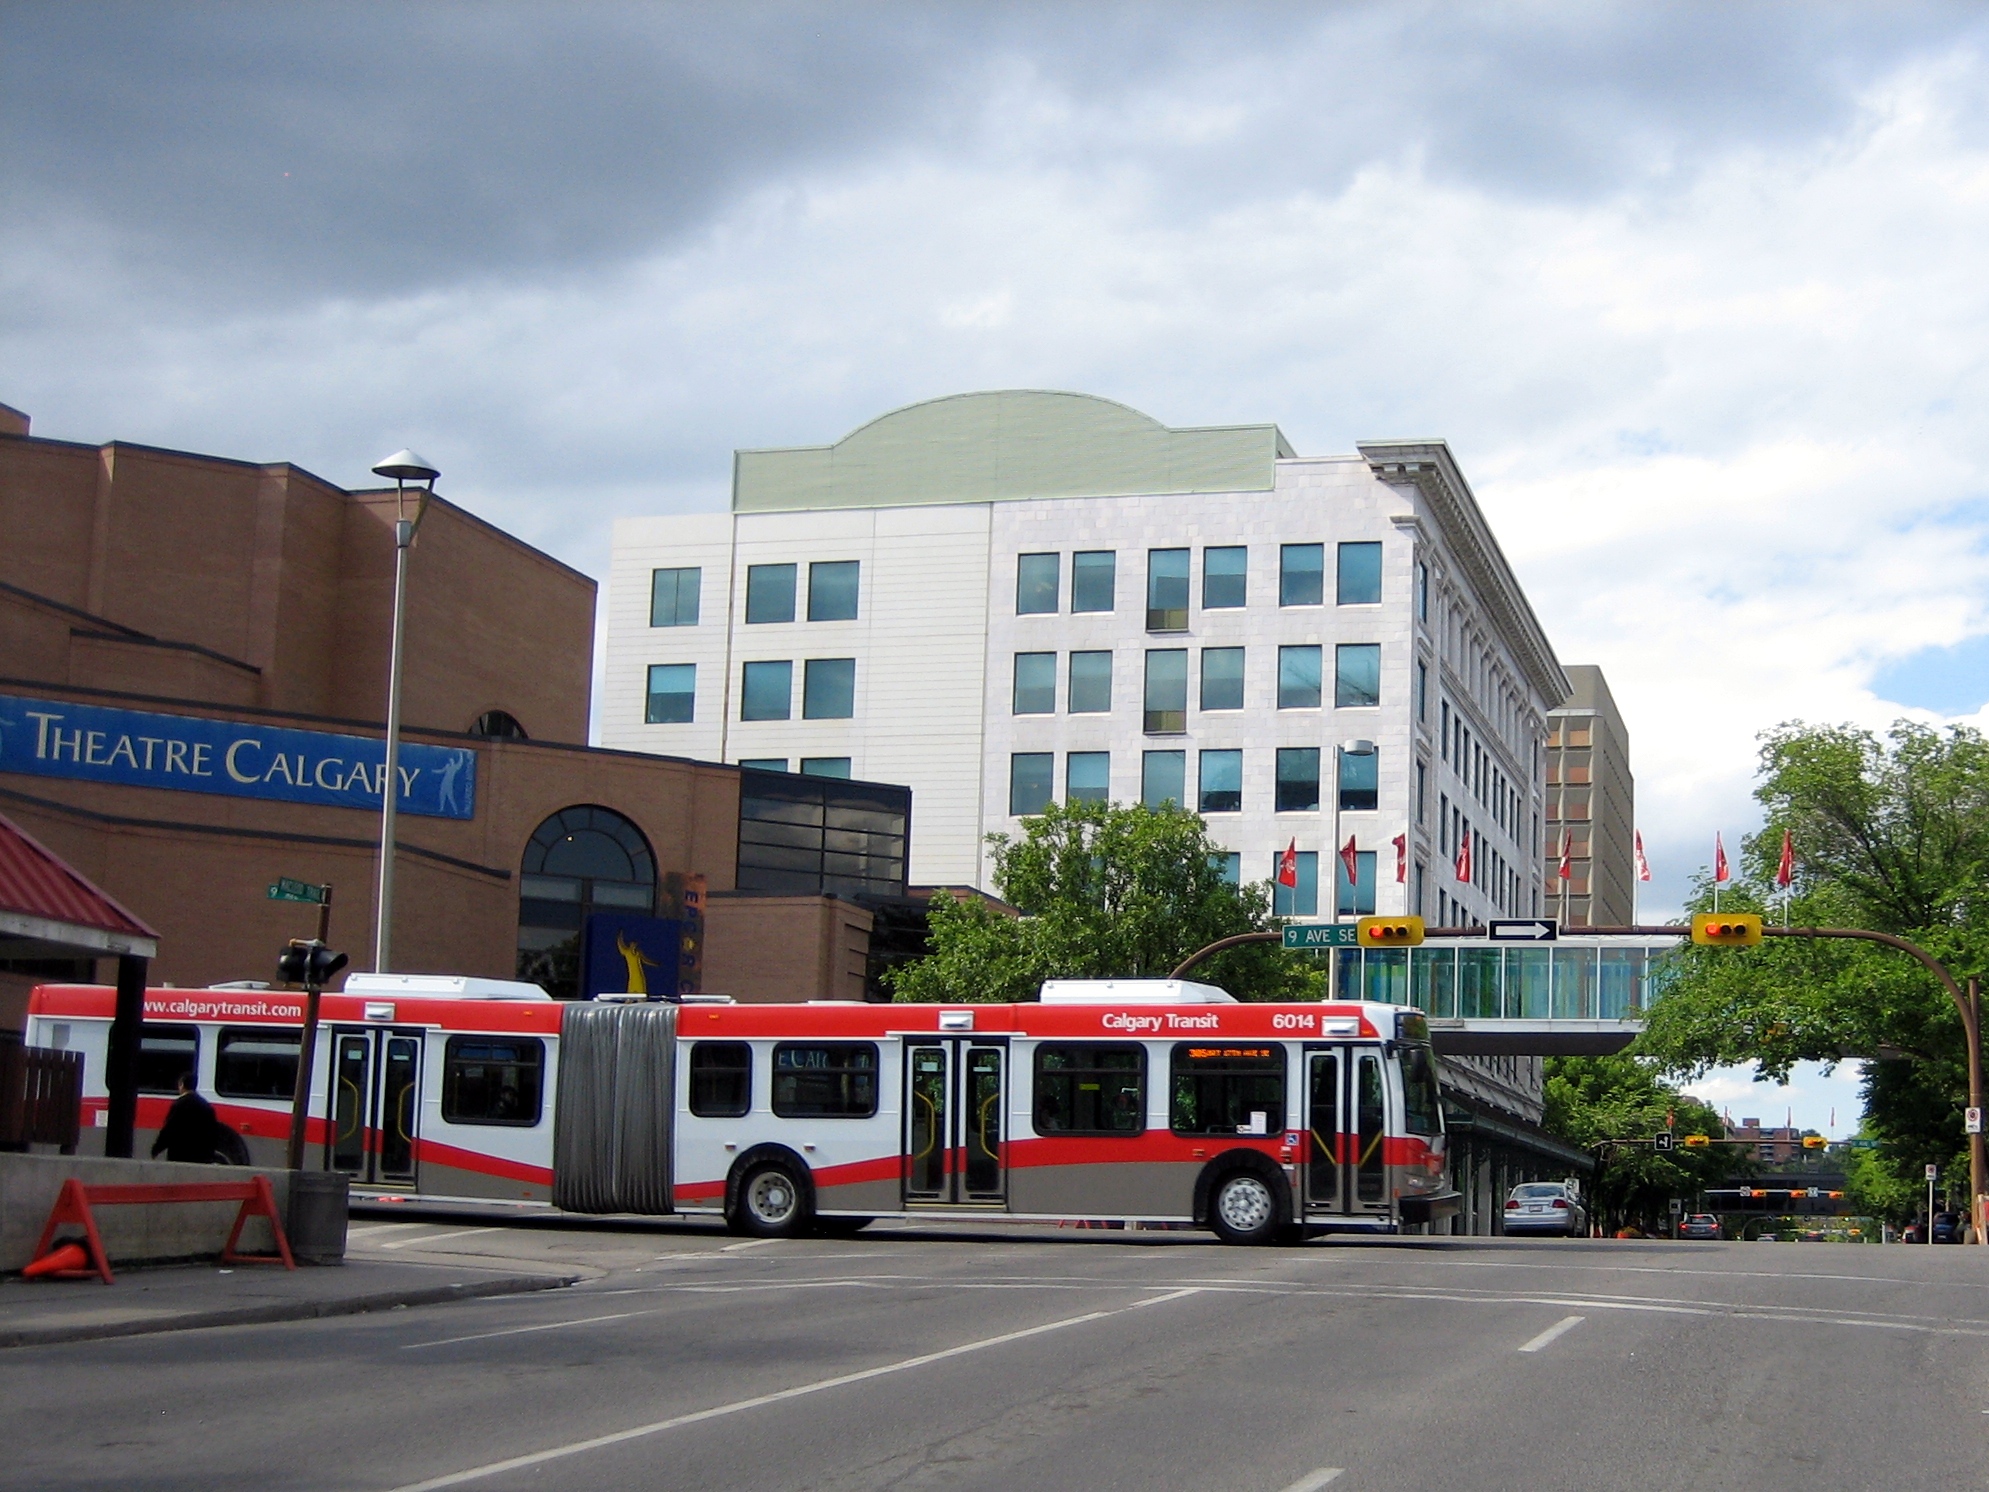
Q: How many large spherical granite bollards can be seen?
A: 0